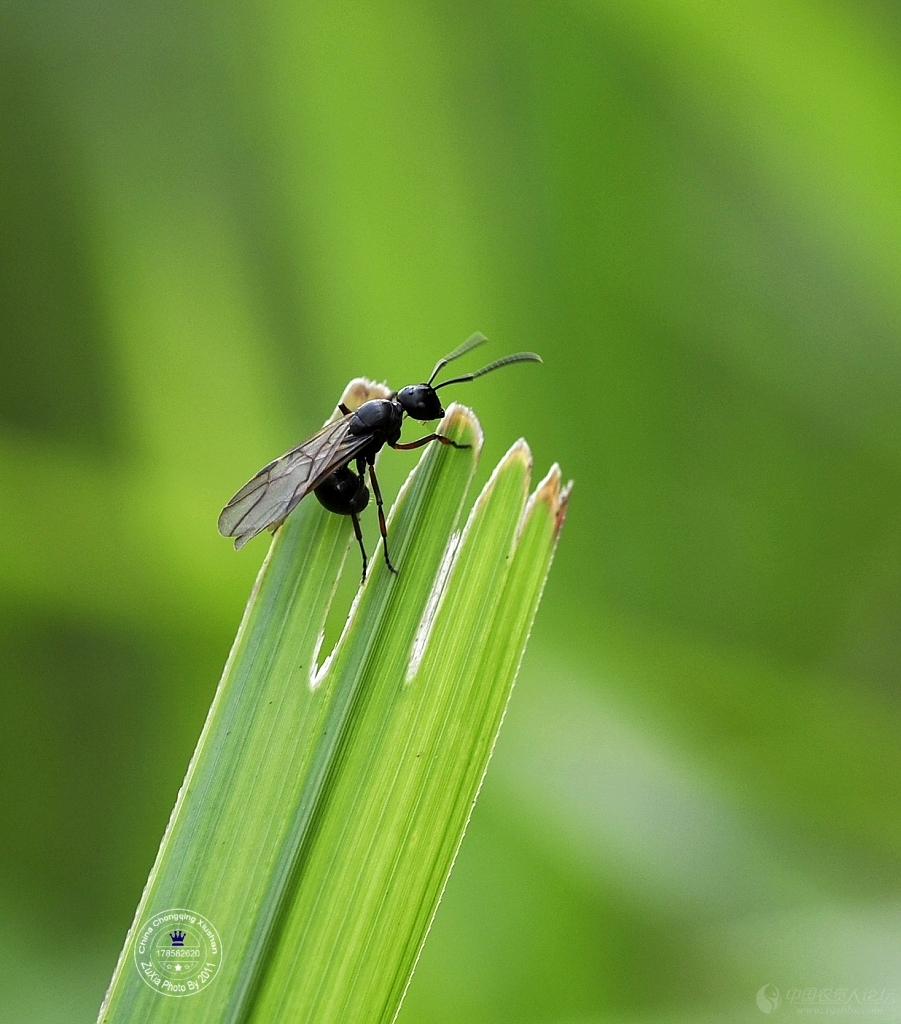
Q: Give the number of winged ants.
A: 1